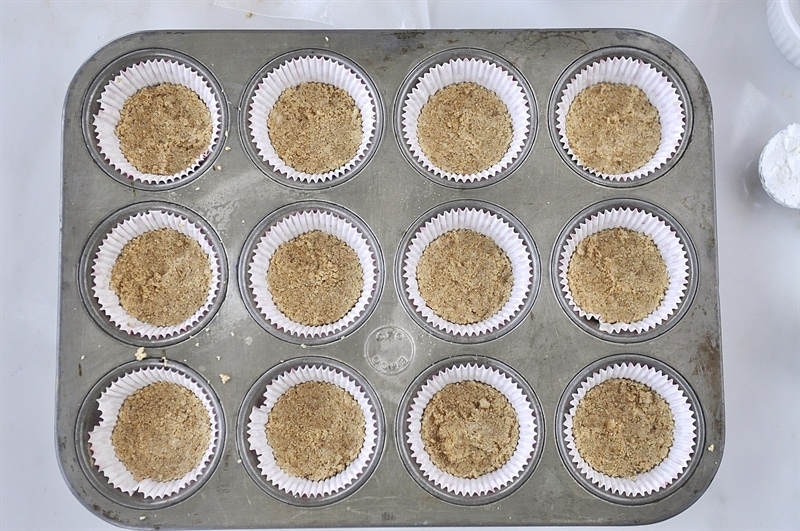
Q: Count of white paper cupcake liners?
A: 12